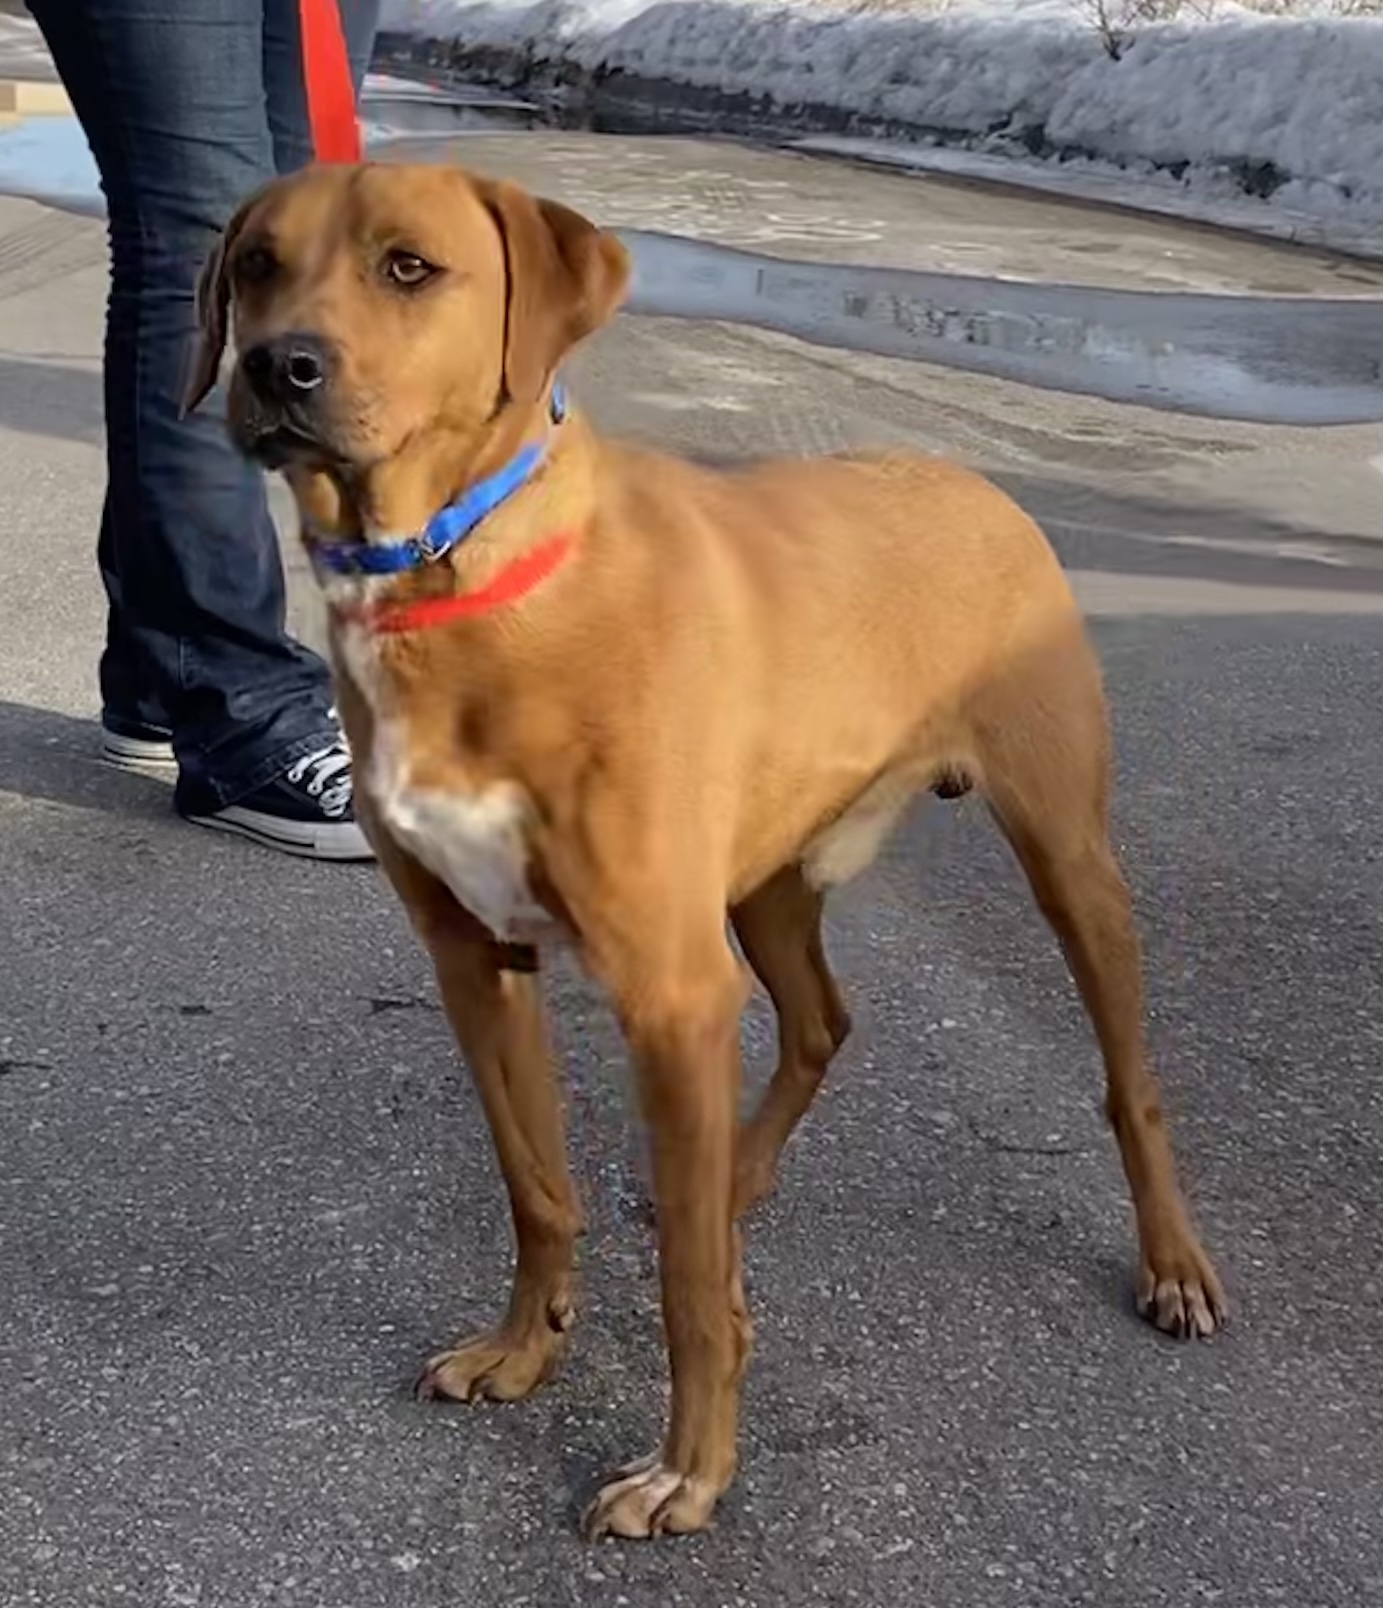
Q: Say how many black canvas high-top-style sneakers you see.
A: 2